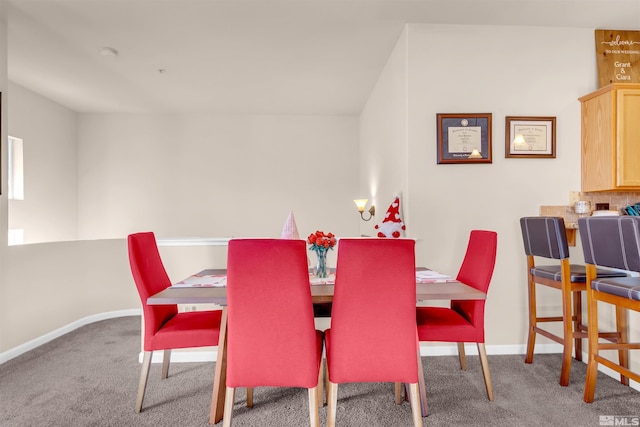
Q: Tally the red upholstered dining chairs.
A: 4